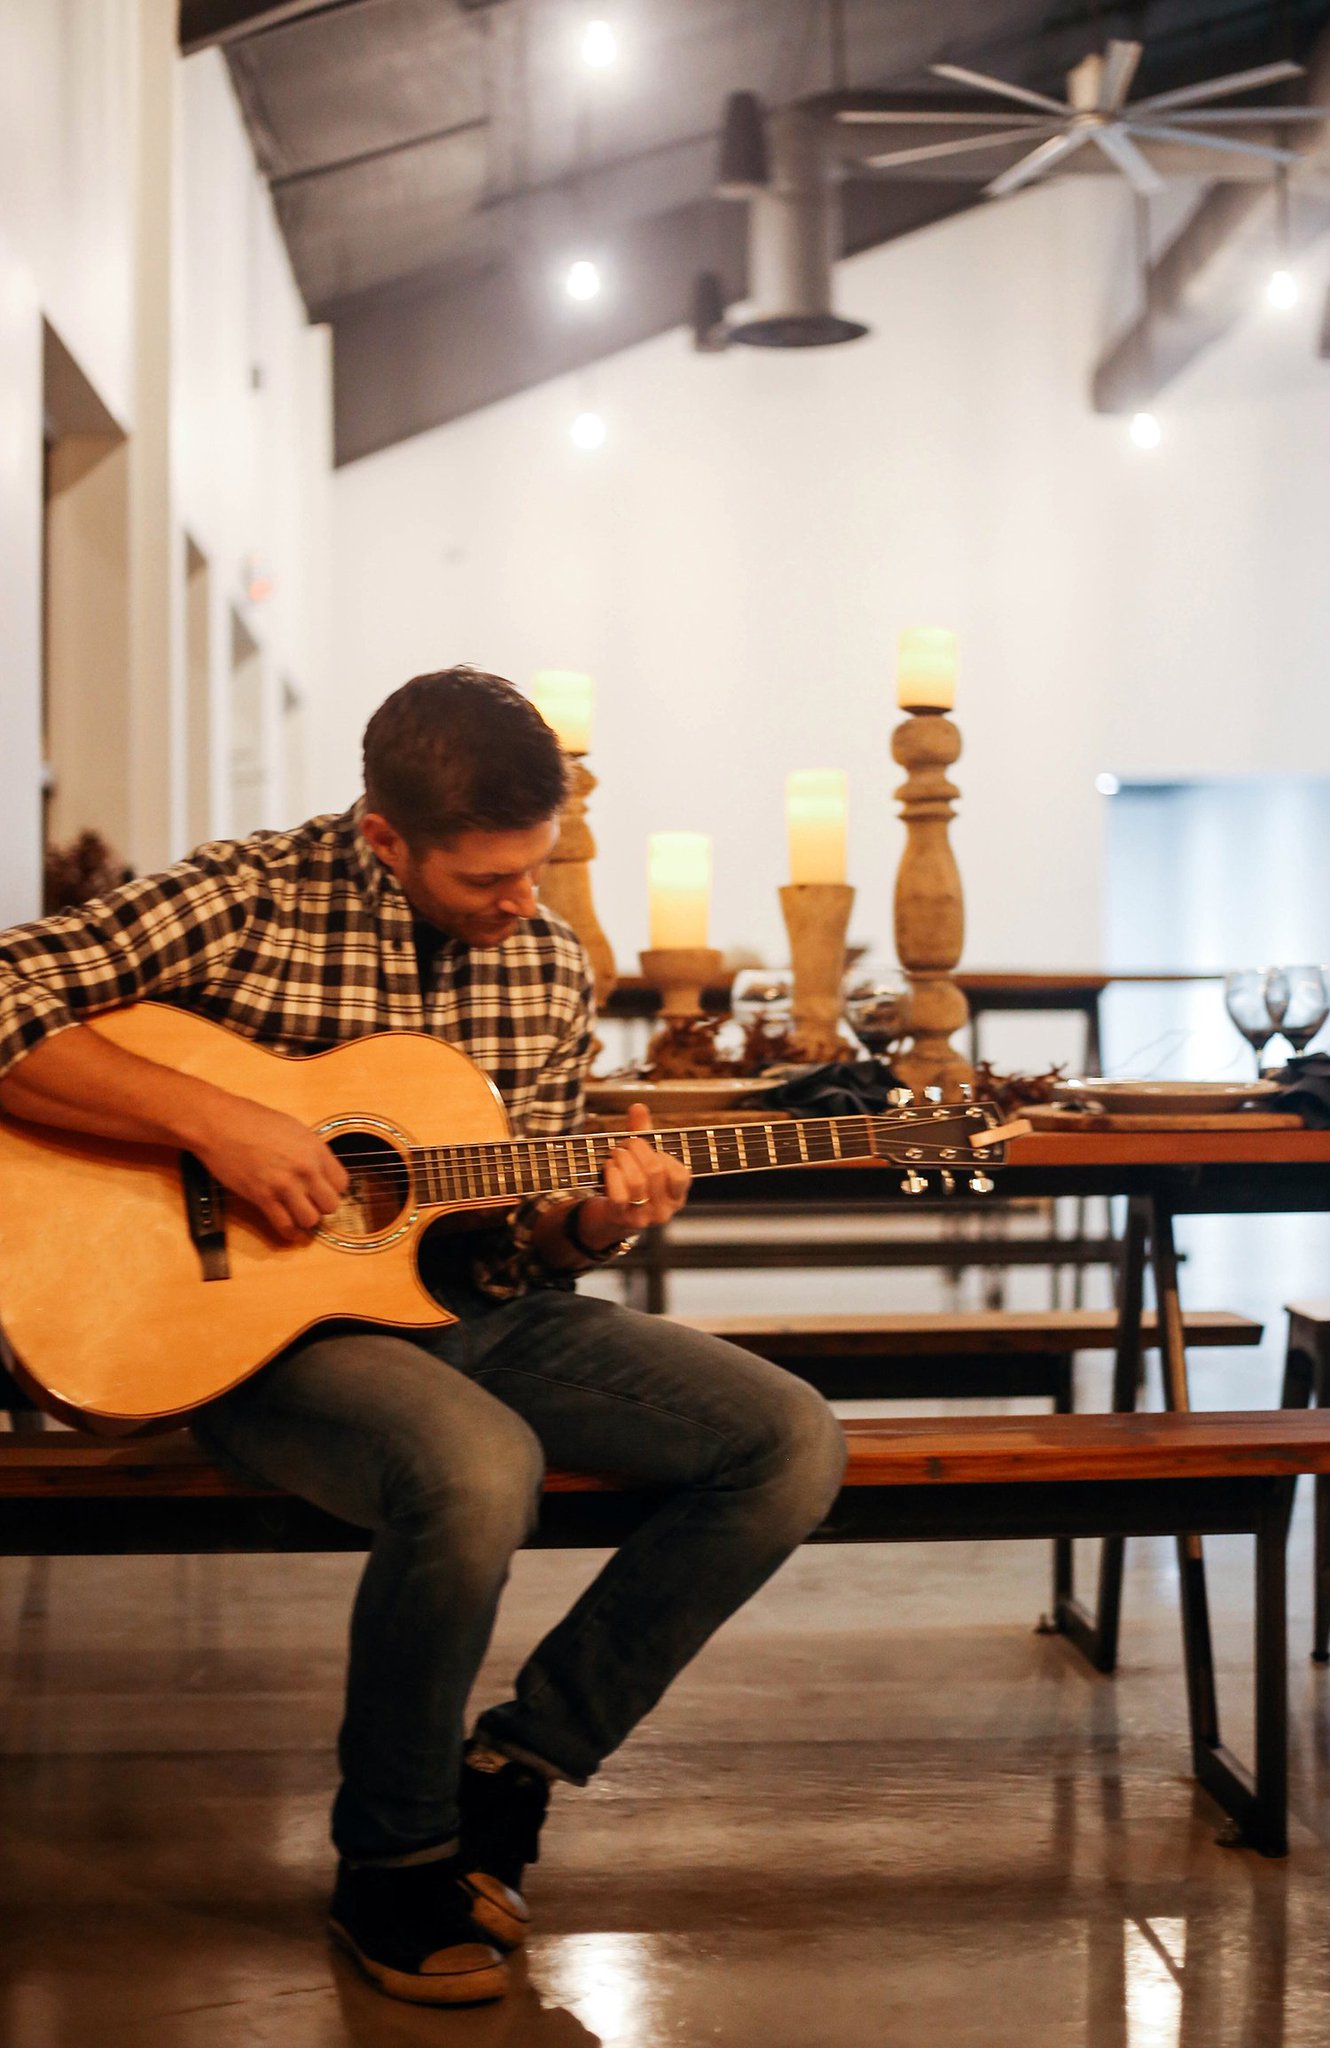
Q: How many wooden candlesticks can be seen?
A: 4